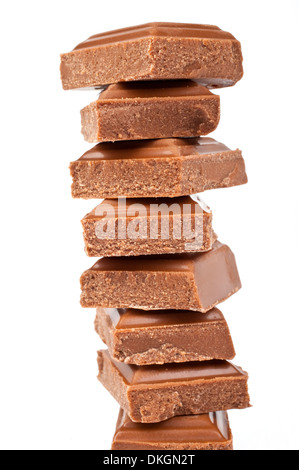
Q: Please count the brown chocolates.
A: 8